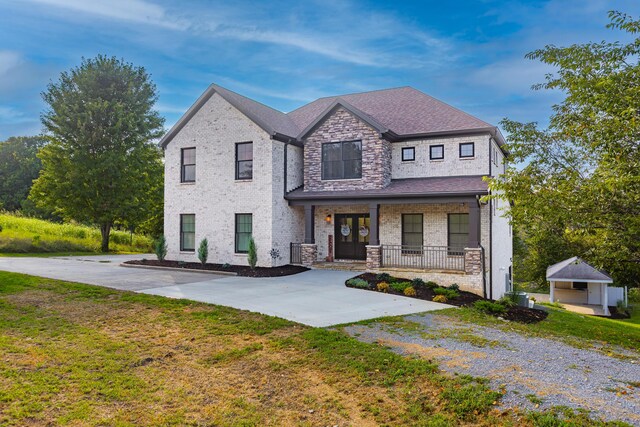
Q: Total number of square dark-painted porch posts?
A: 3